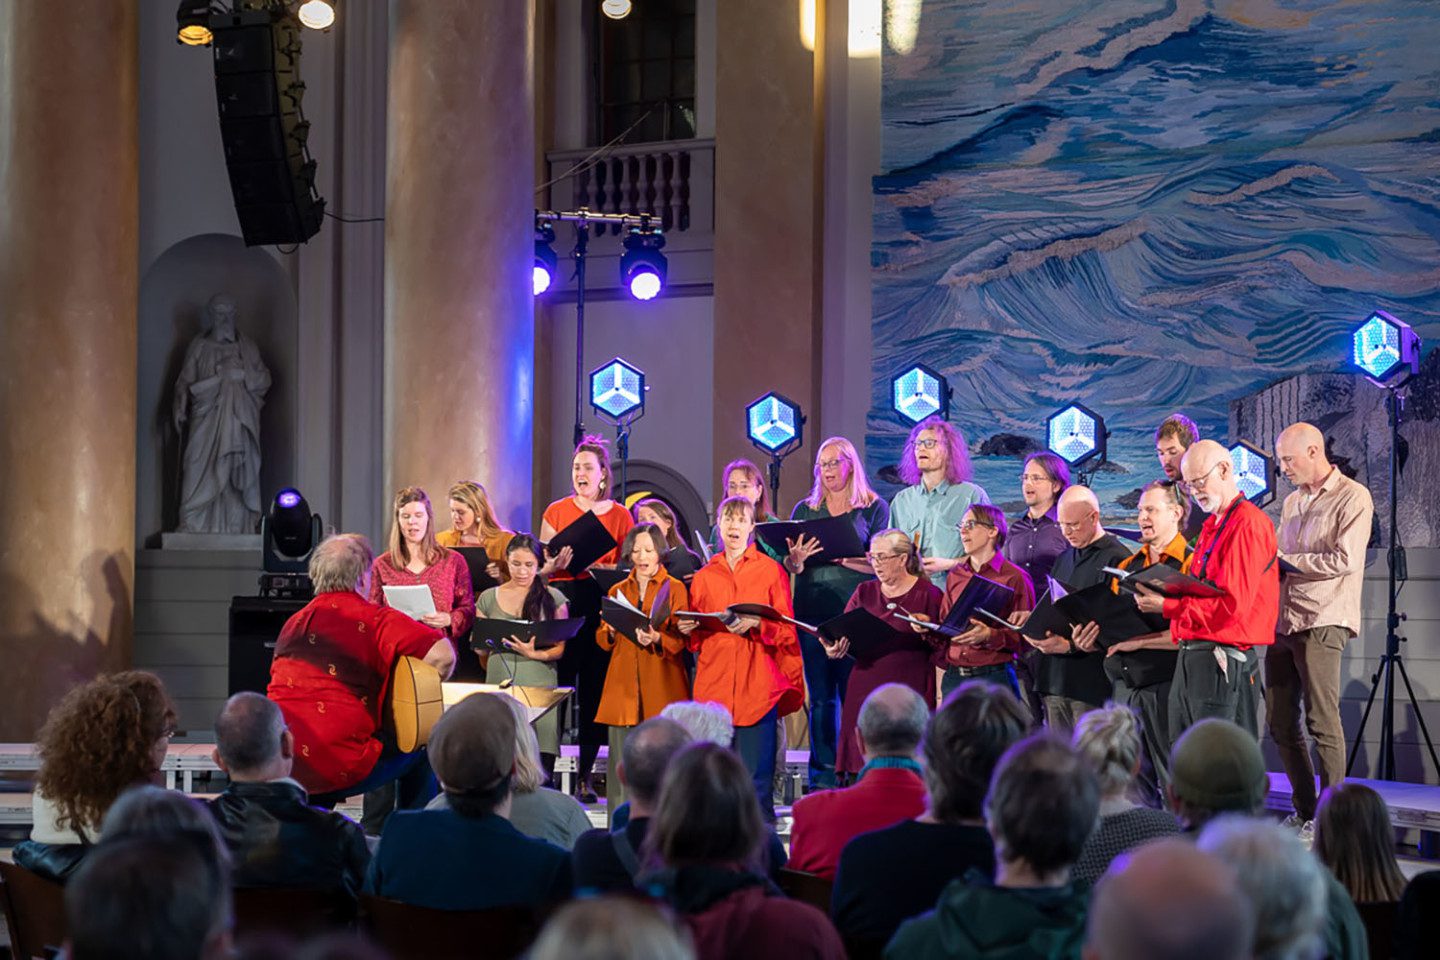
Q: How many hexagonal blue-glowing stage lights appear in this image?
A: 6